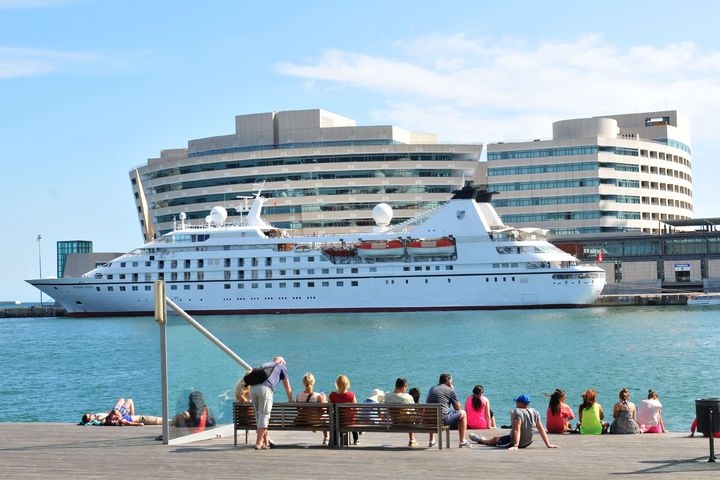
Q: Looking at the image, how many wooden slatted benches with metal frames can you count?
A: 2